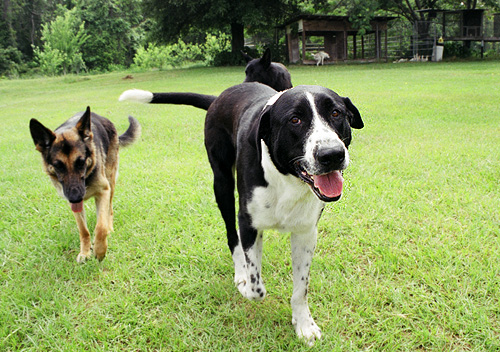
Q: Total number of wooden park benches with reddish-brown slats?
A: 0